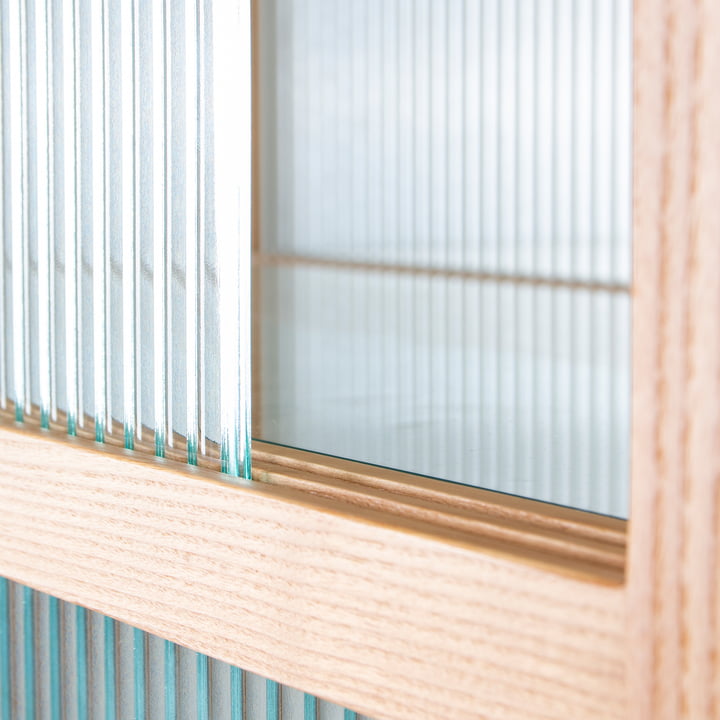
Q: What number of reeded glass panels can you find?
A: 3